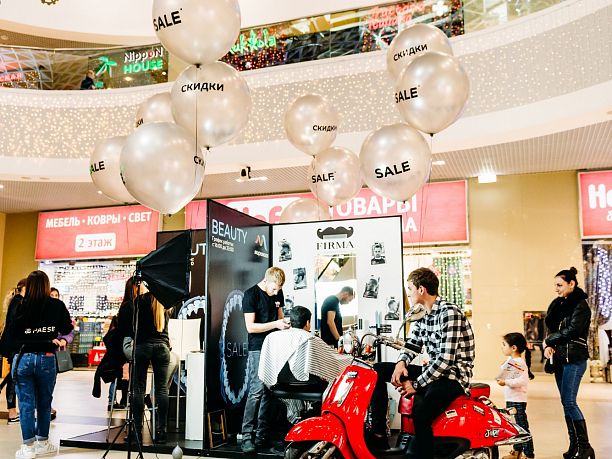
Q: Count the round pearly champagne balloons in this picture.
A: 11